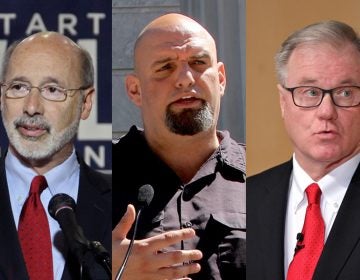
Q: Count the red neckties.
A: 2